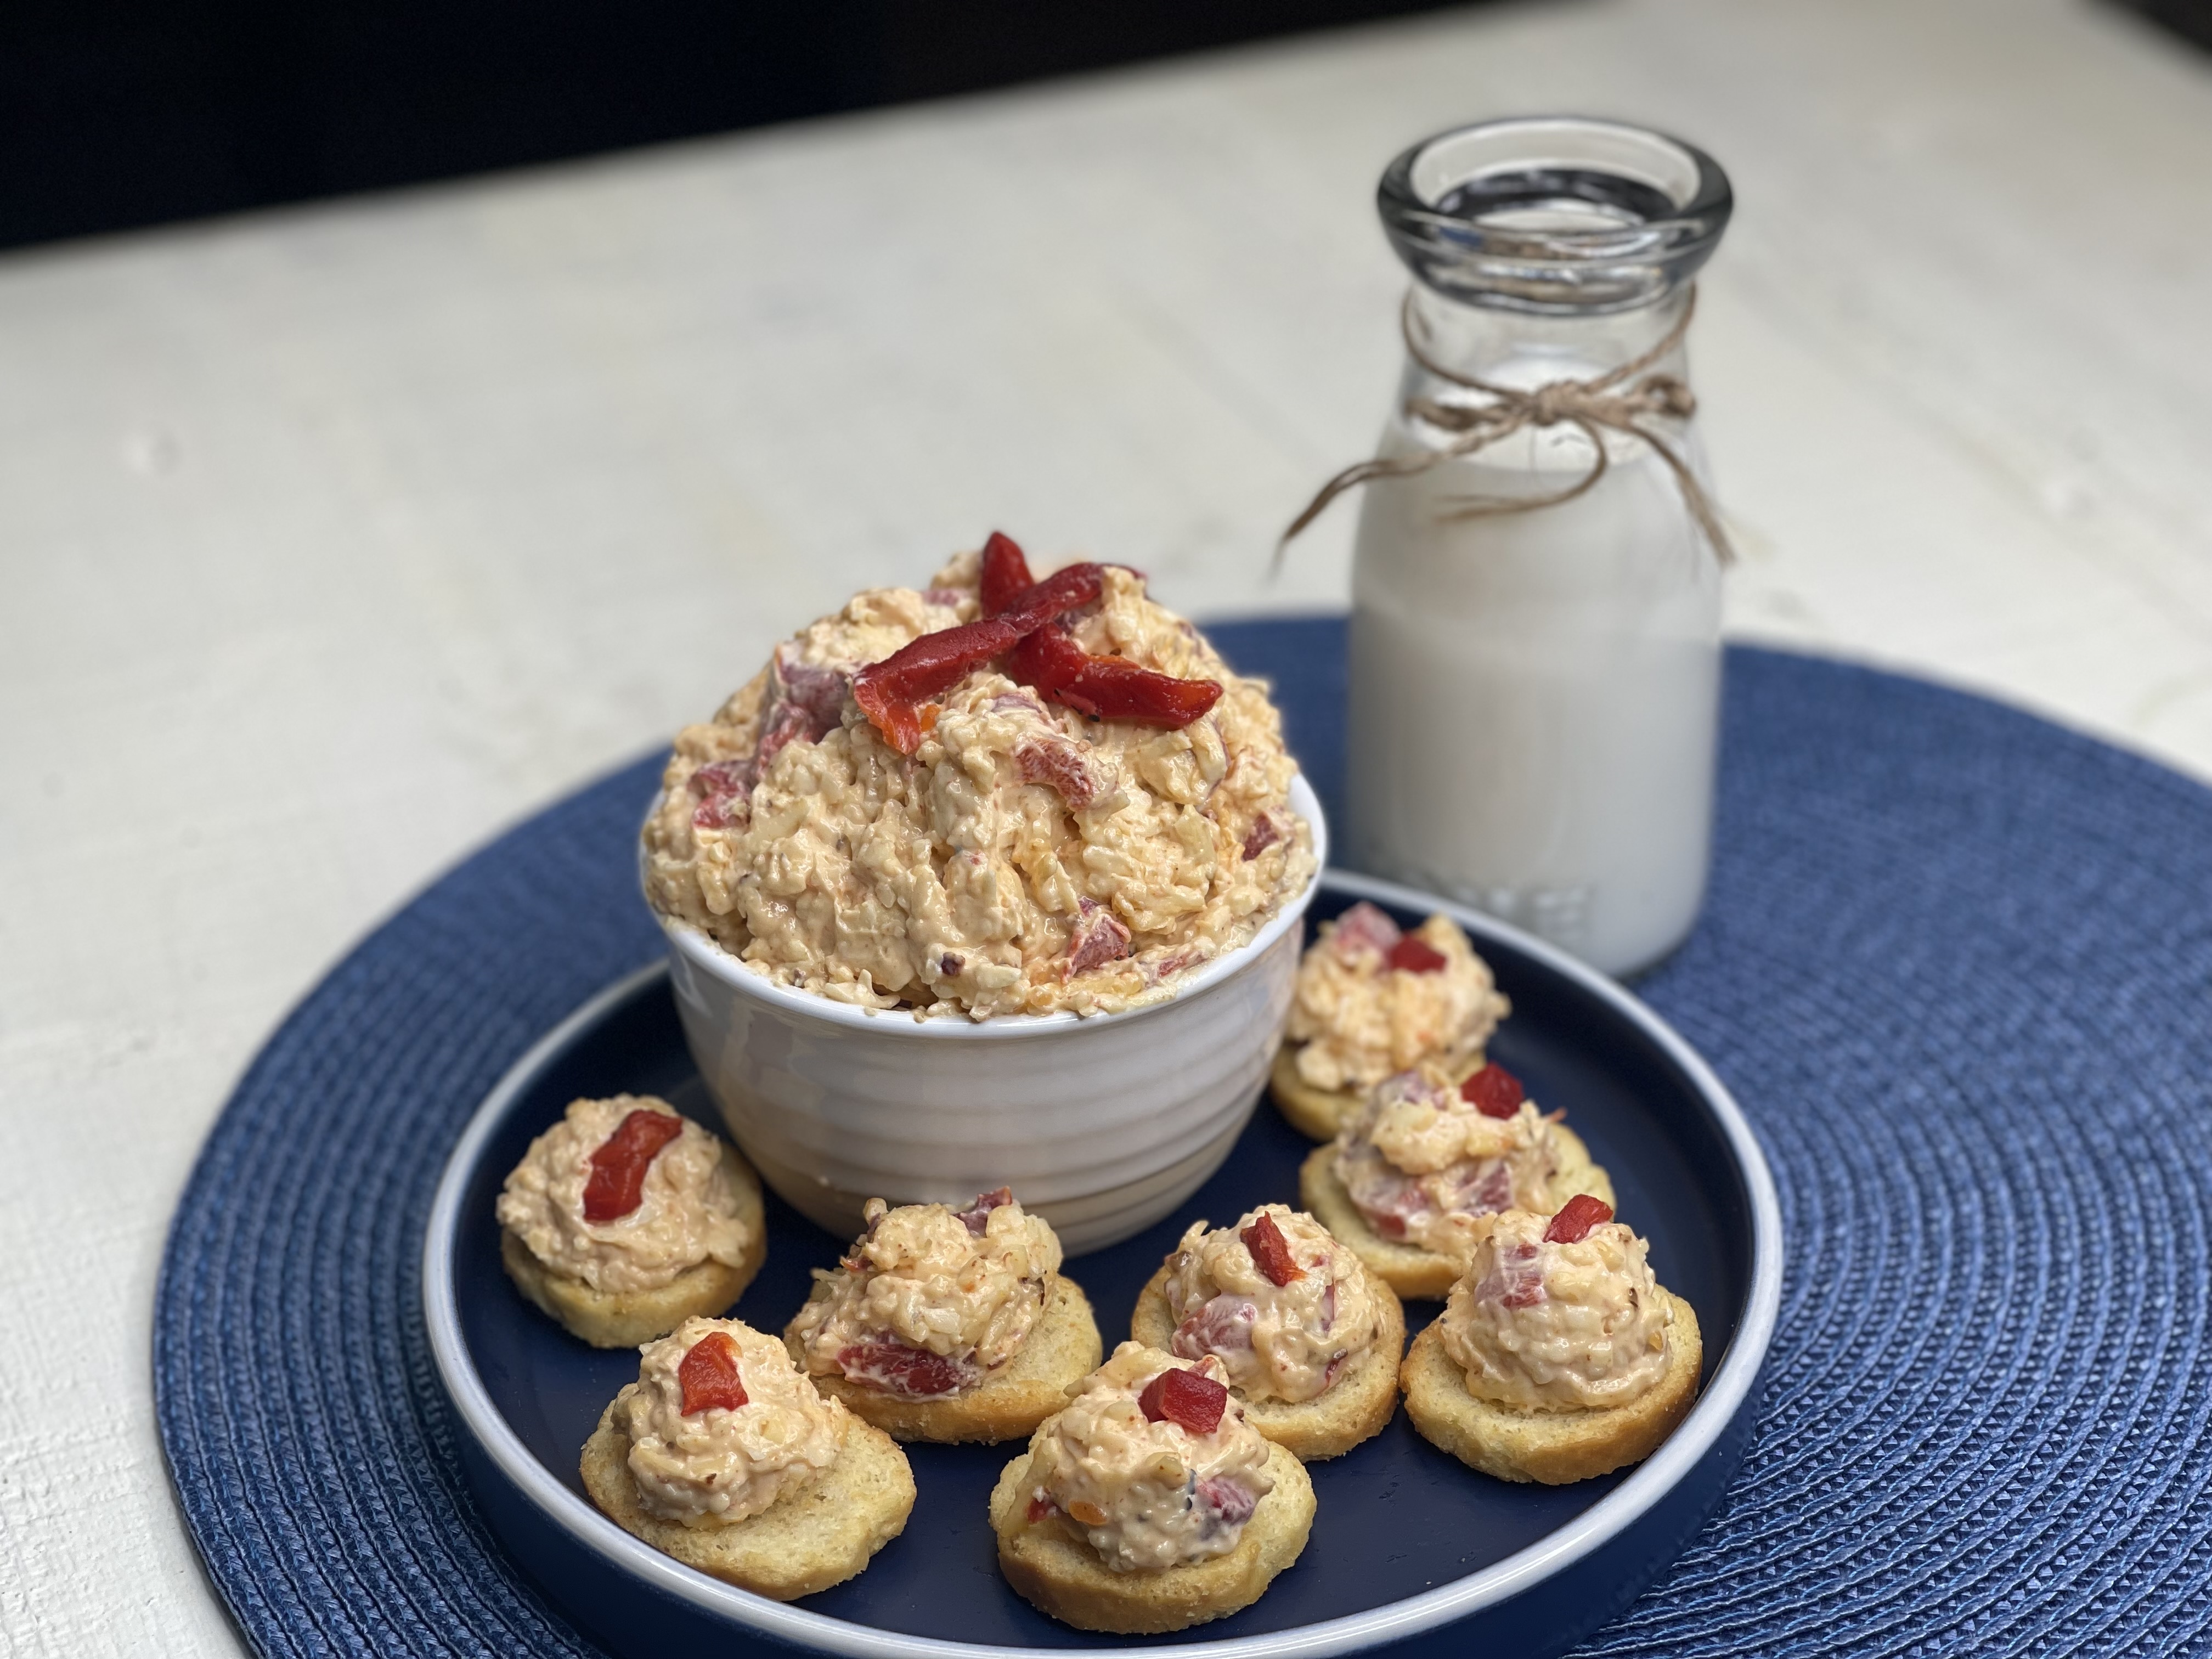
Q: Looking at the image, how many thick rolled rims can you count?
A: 1